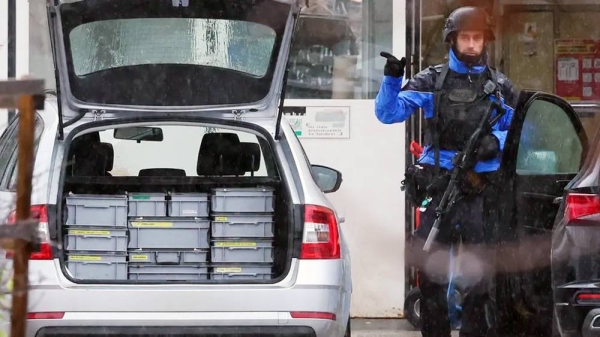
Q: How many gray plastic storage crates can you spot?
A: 12